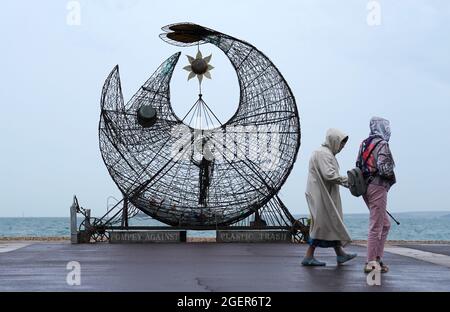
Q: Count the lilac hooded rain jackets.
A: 1